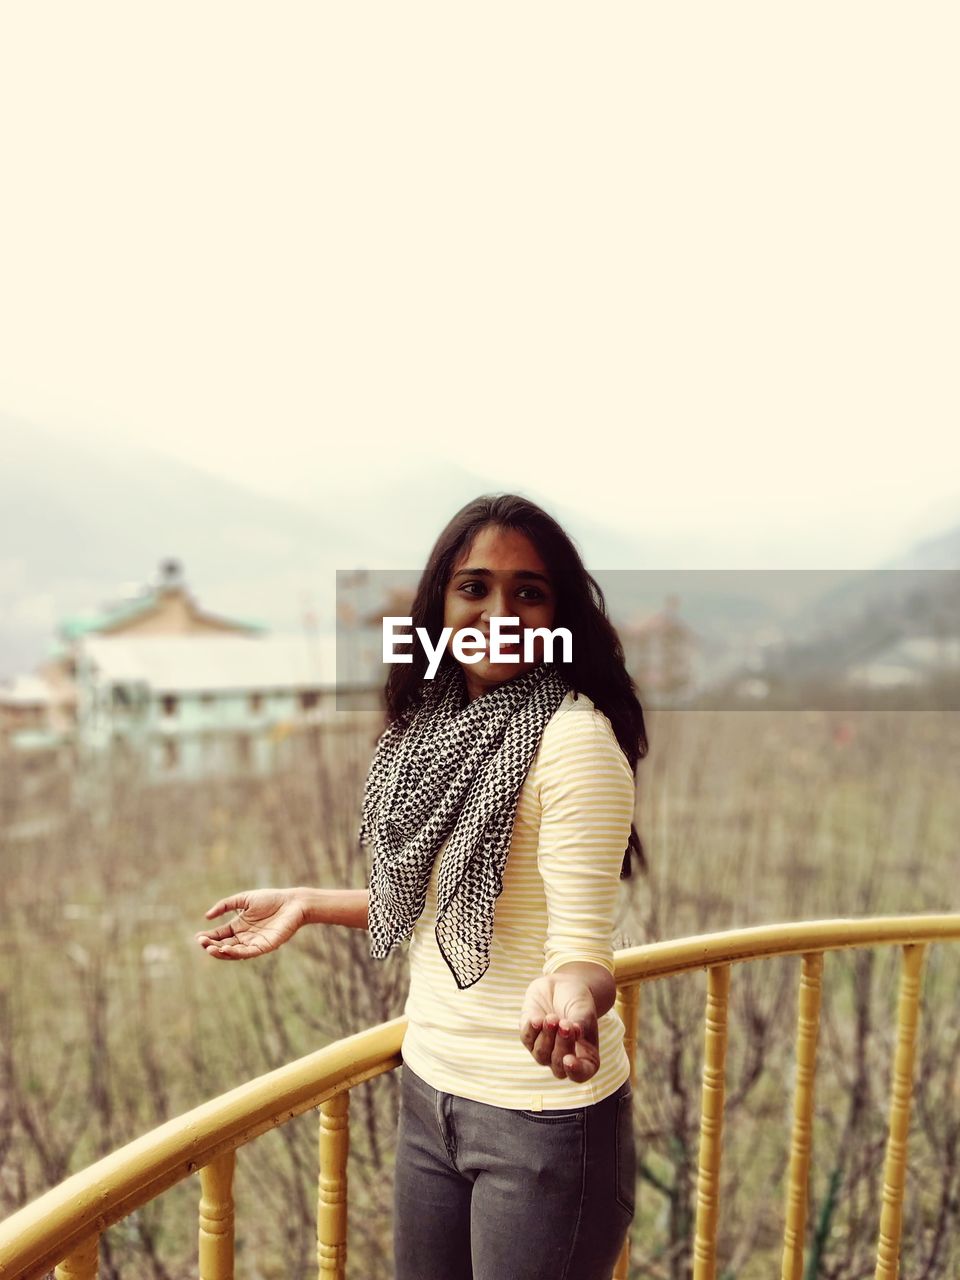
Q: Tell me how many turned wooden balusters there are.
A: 7